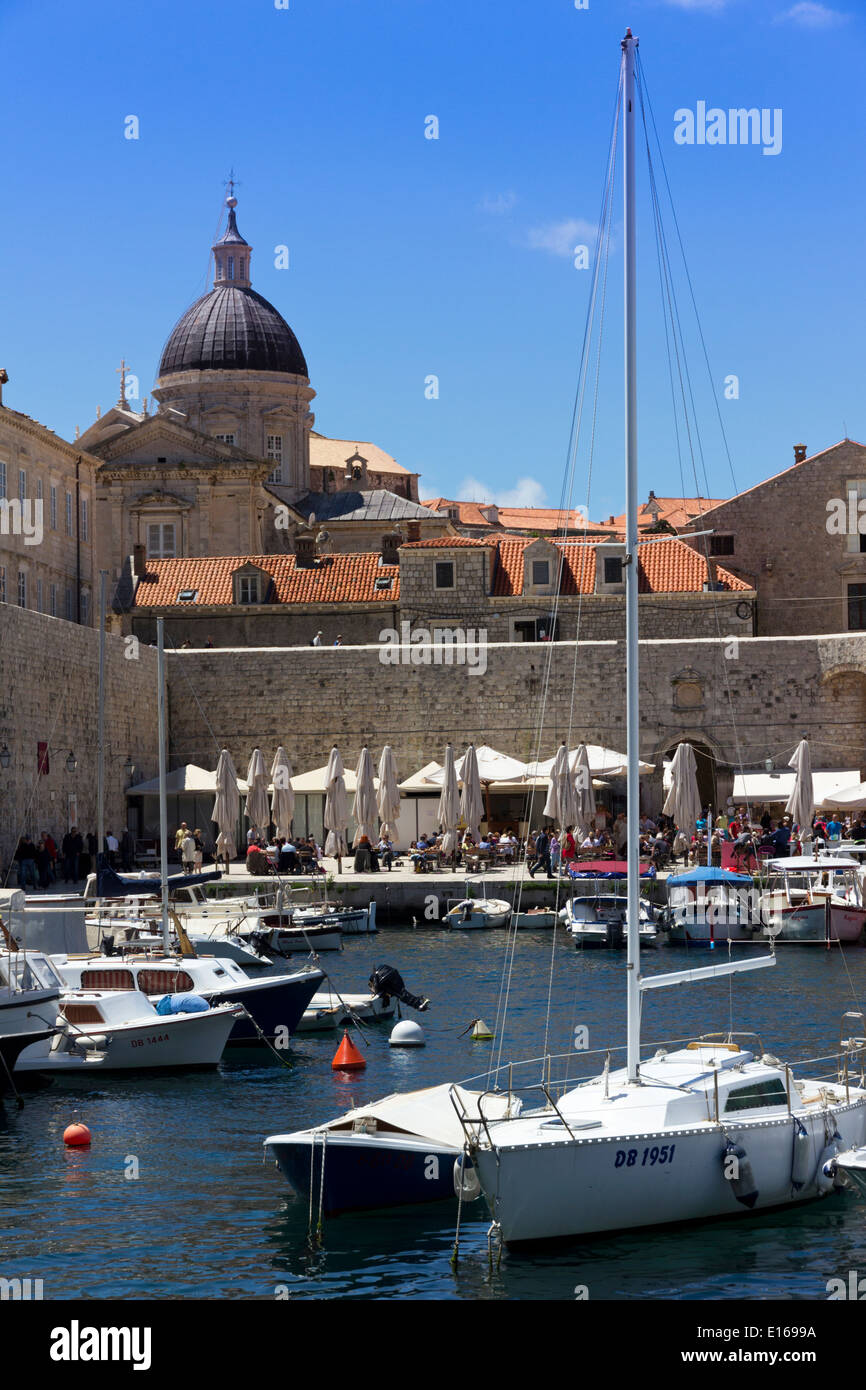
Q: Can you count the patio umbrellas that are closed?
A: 12